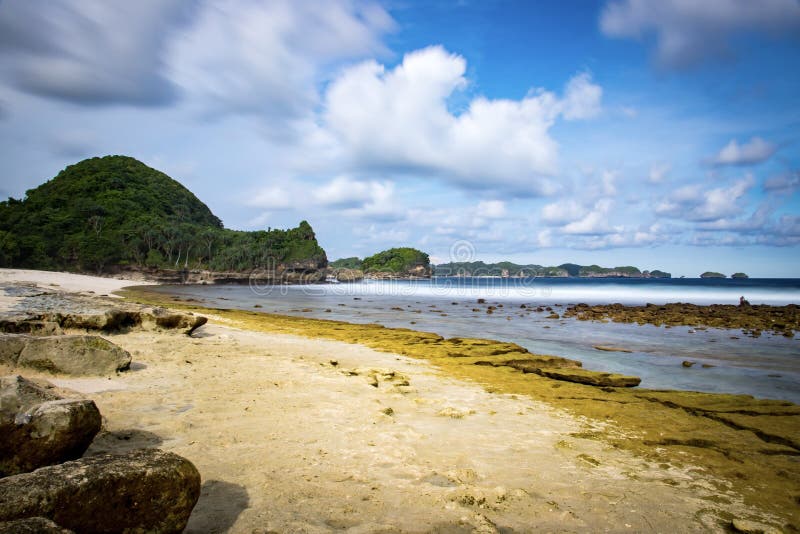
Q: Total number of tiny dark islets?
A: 2